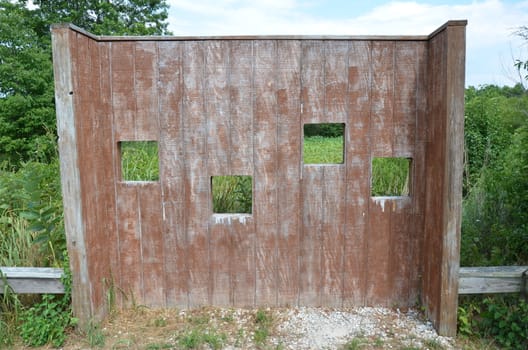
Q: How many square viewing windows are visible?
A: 4